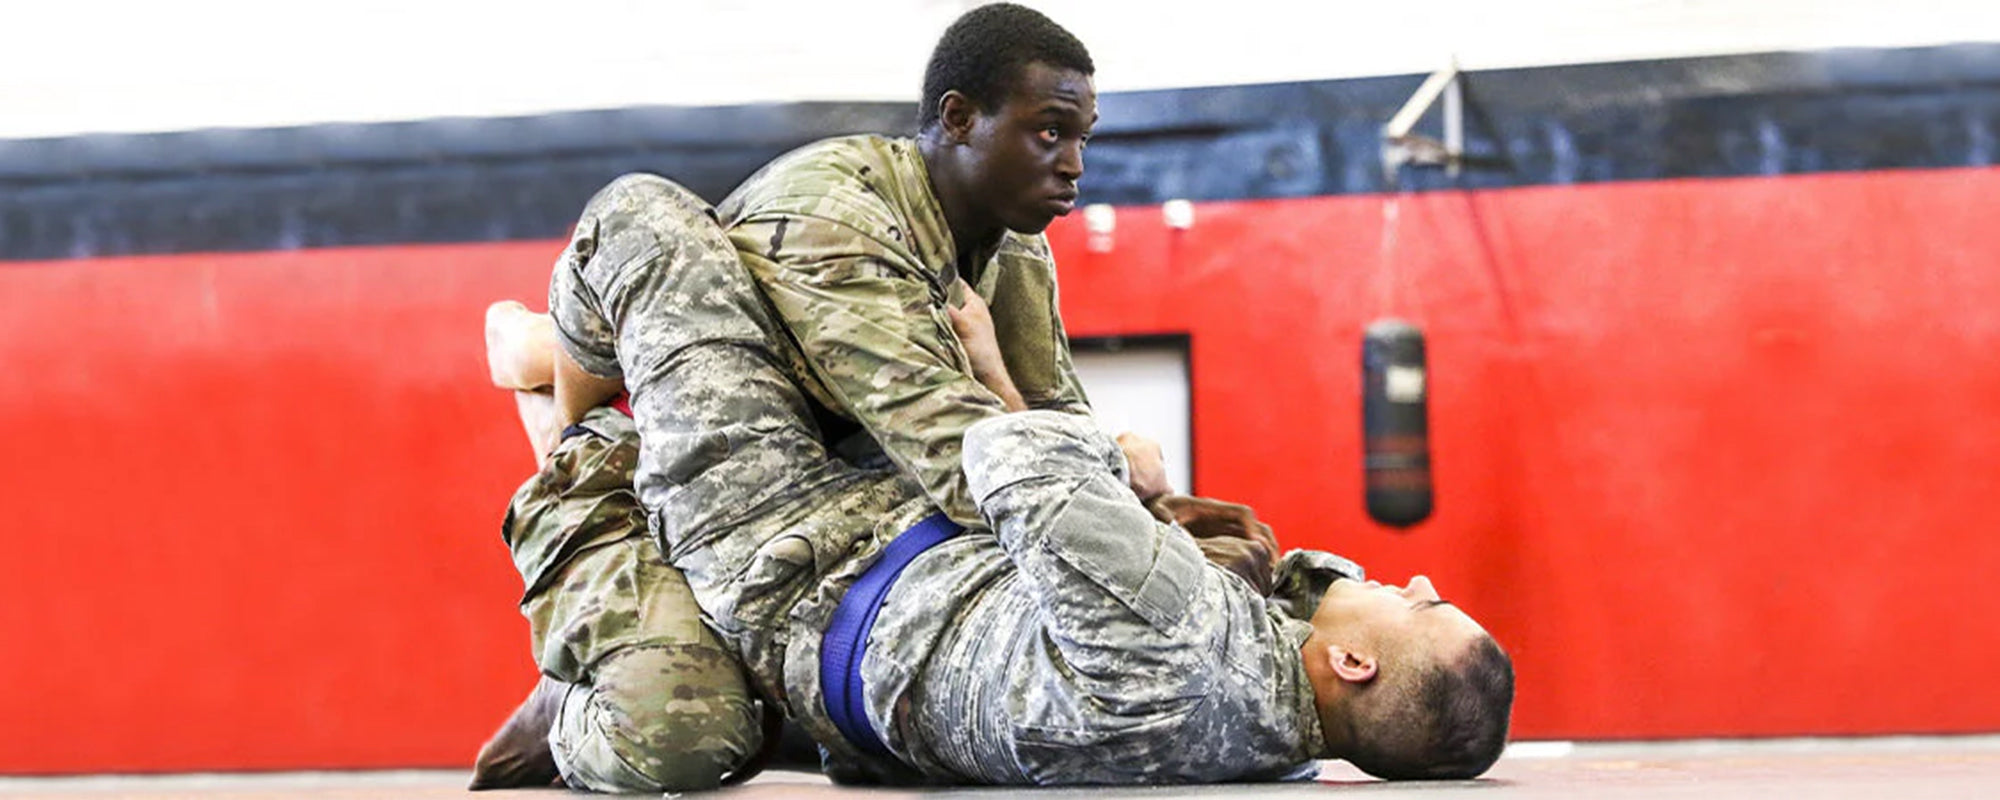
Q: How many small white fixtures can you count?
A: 2